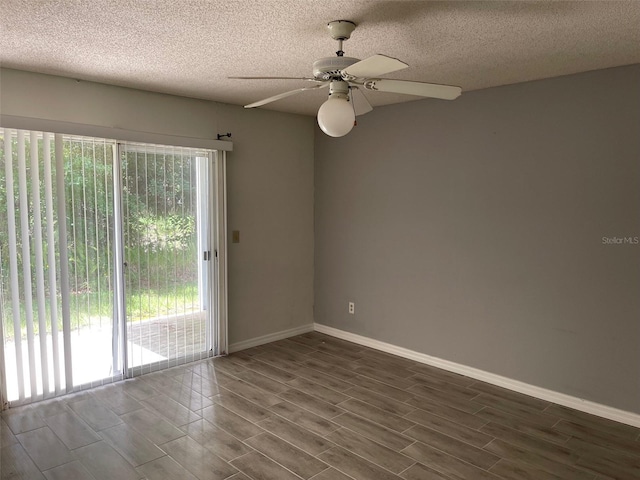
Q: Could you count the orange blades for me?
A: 0